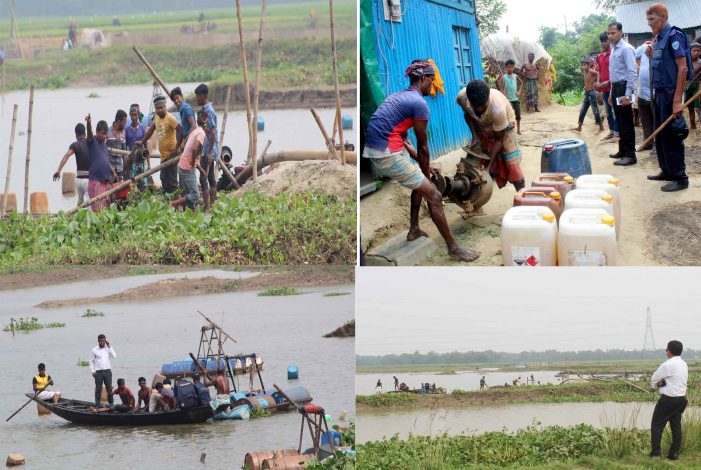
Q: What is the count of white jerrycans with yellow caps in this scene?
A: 4